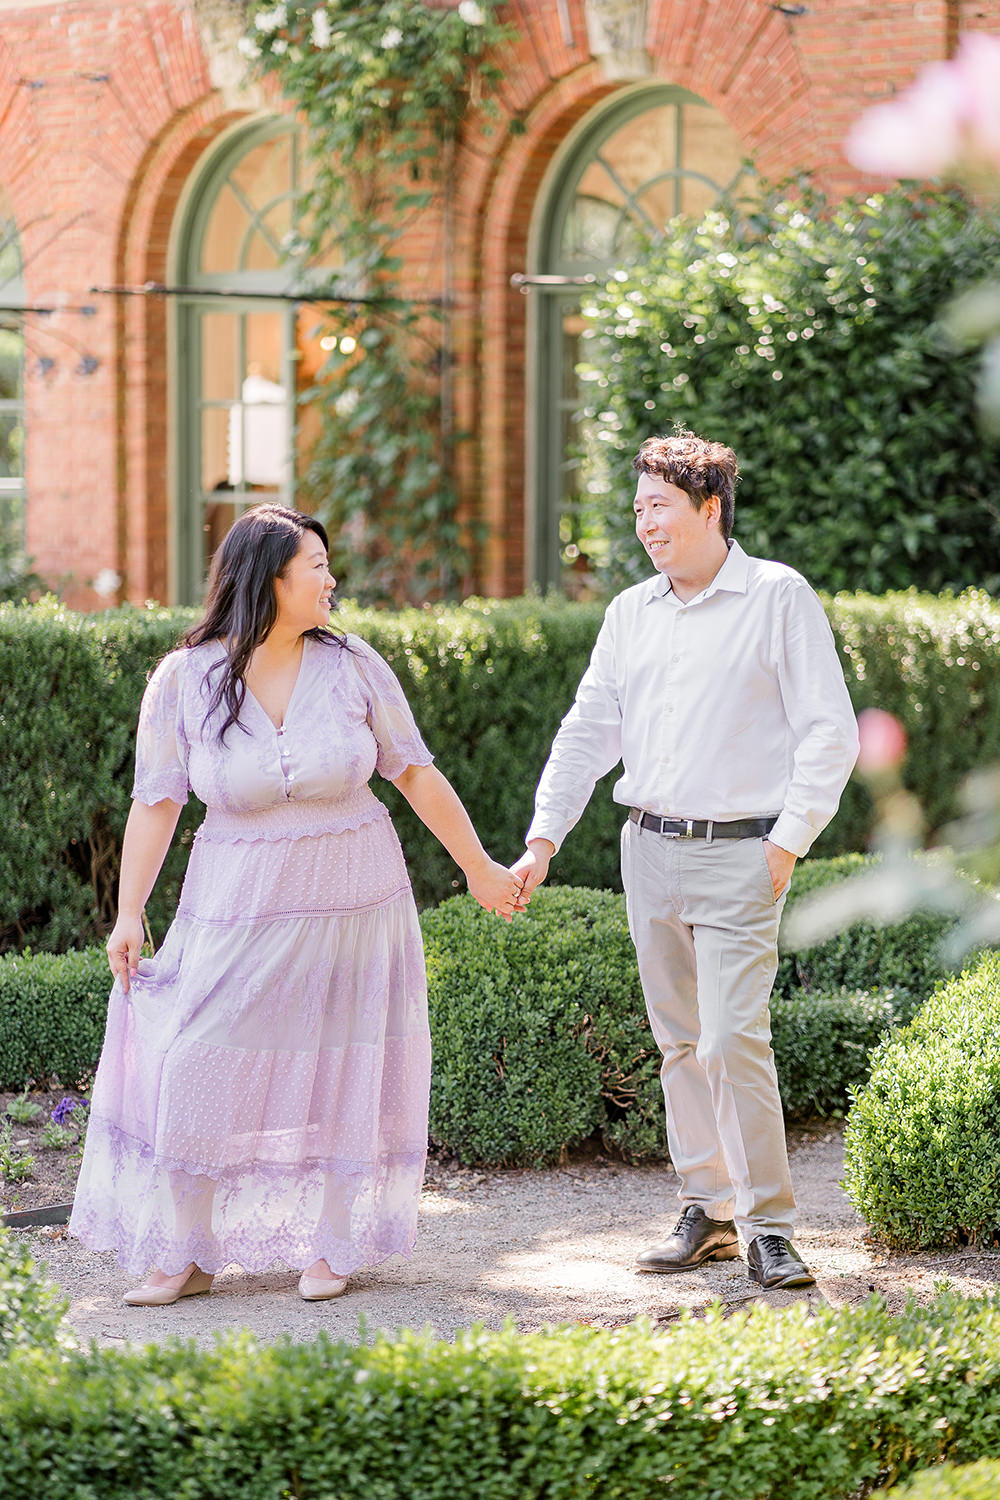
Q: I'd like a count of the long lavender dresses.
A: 1